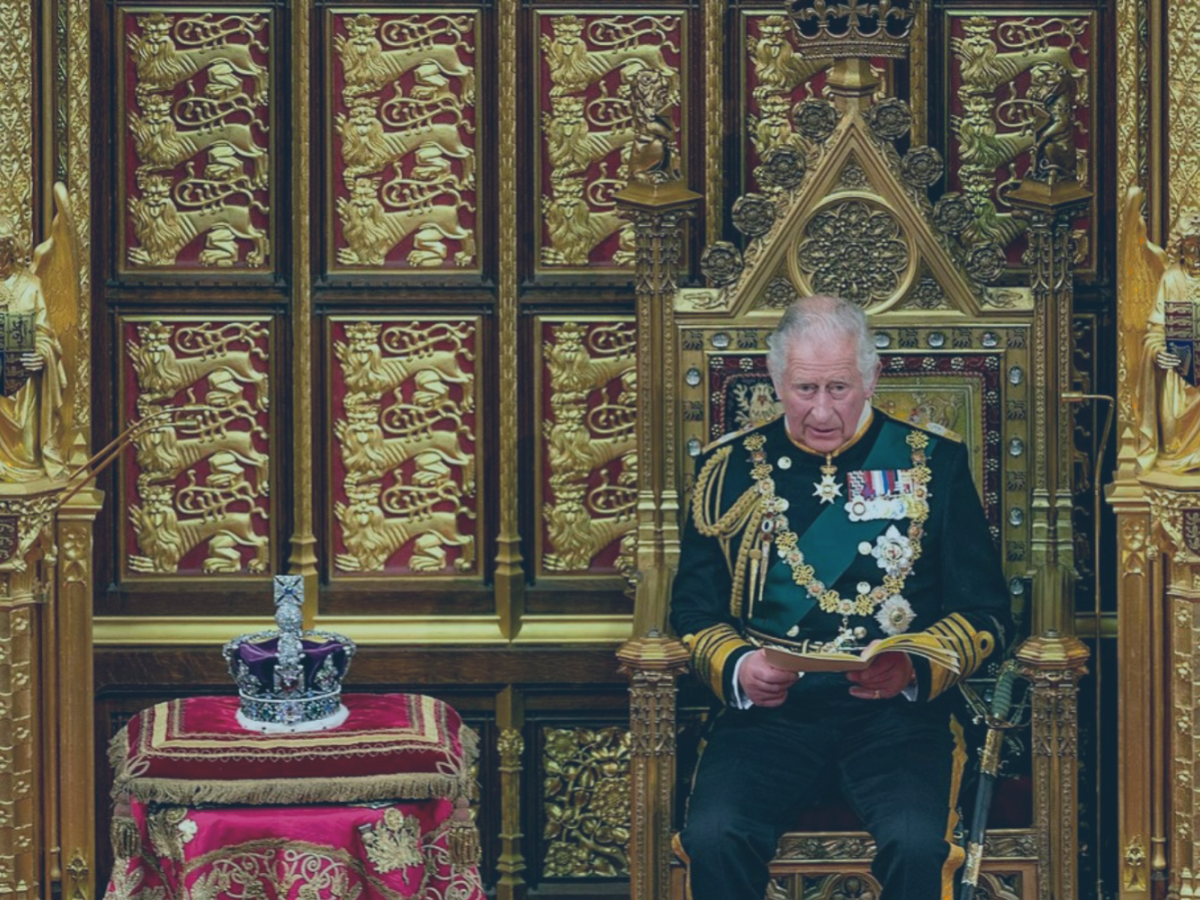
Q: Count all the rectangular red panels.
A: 8